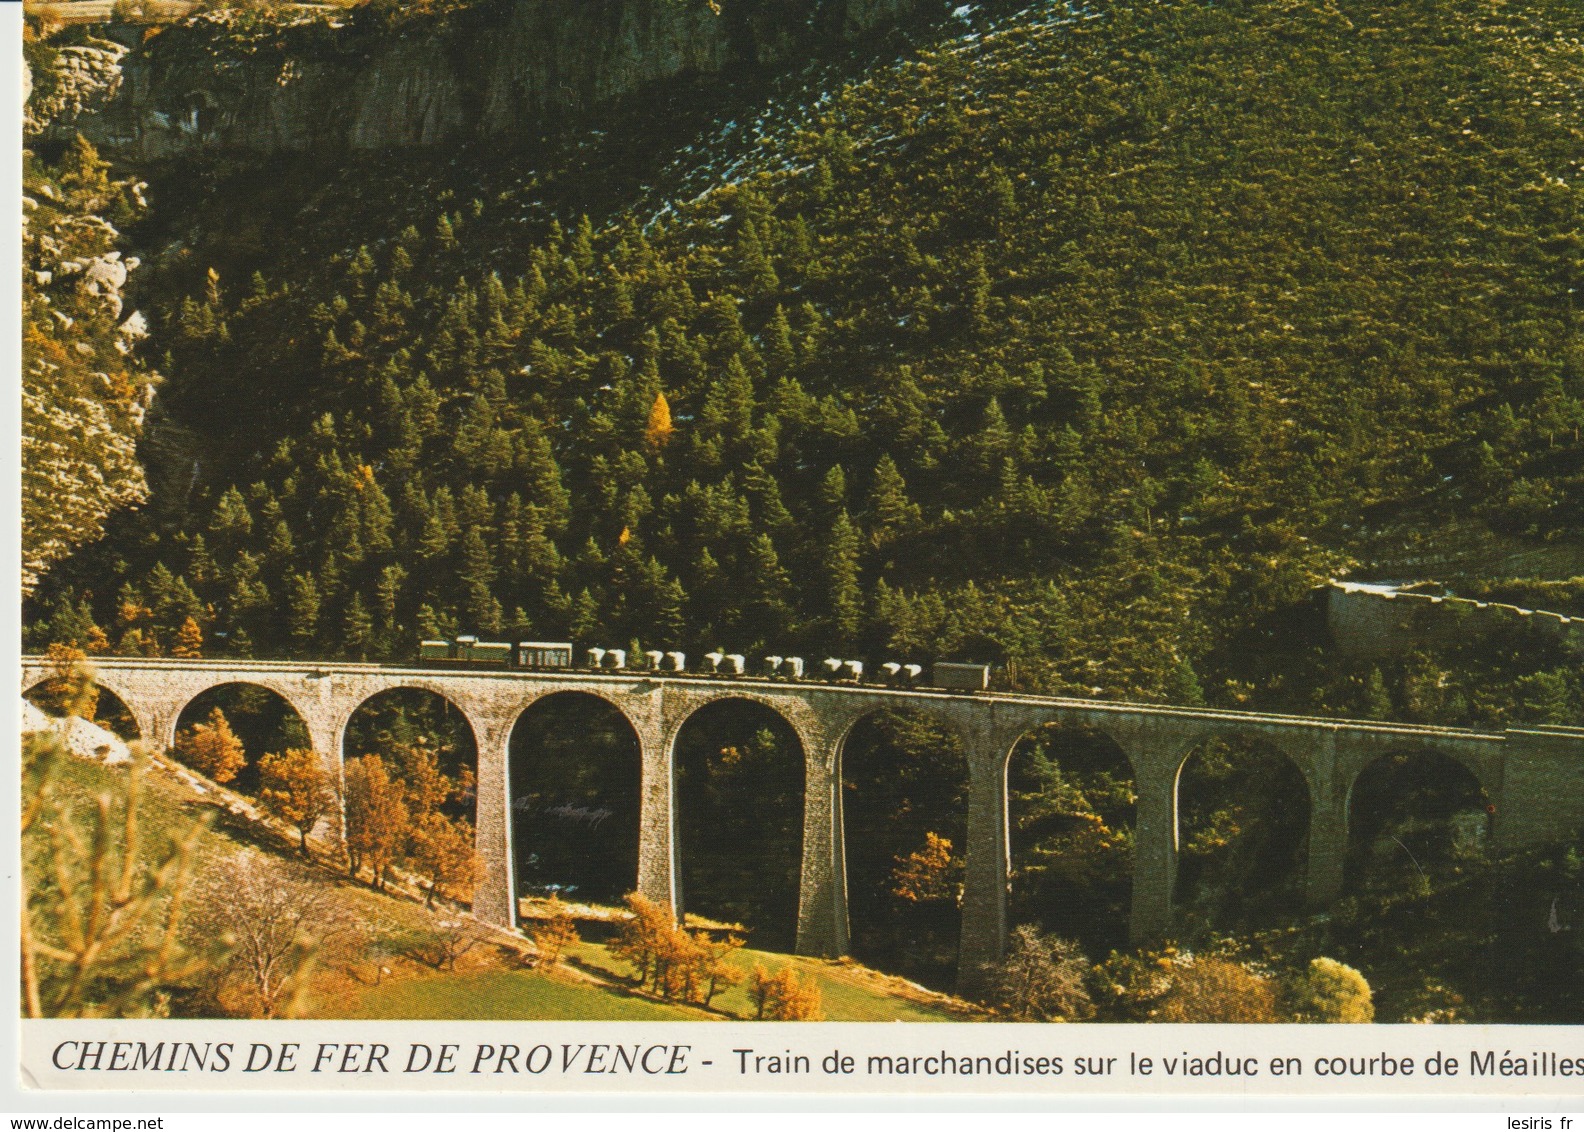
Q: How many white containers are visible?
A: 12